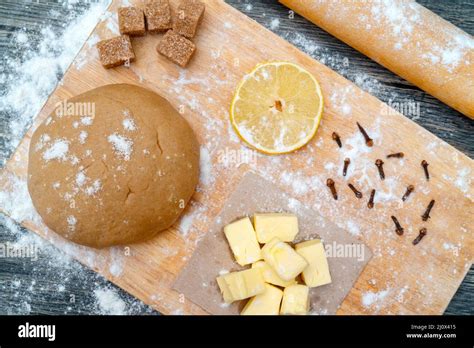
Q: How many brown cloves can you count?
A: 13